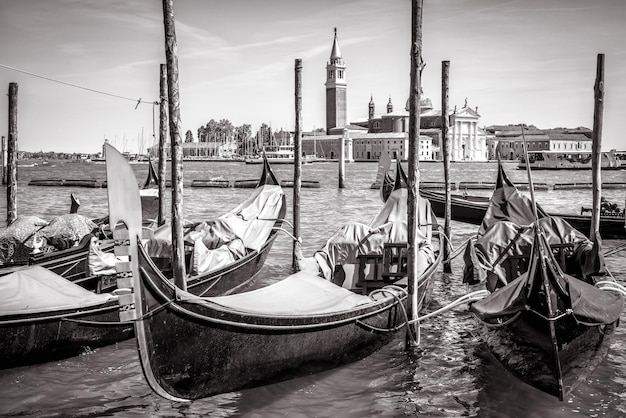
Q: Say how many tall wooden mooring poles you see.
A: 7